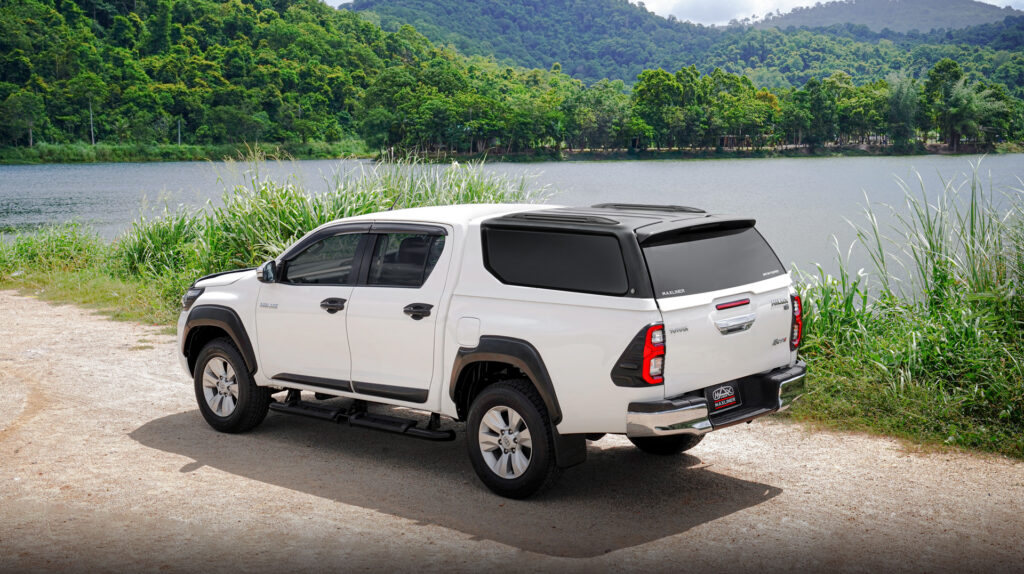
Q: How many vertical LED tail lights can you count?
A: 2